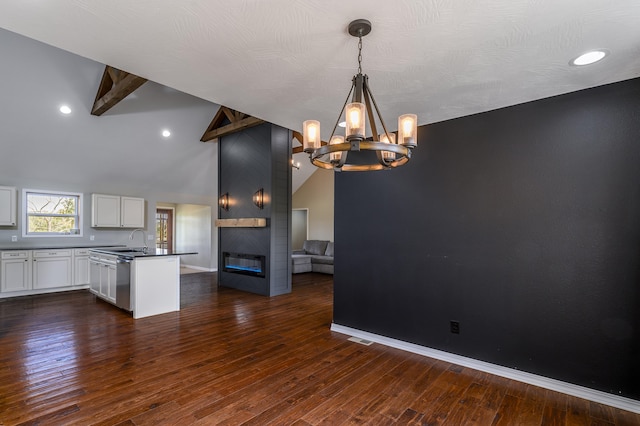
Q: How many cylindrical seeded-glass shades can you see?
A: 5